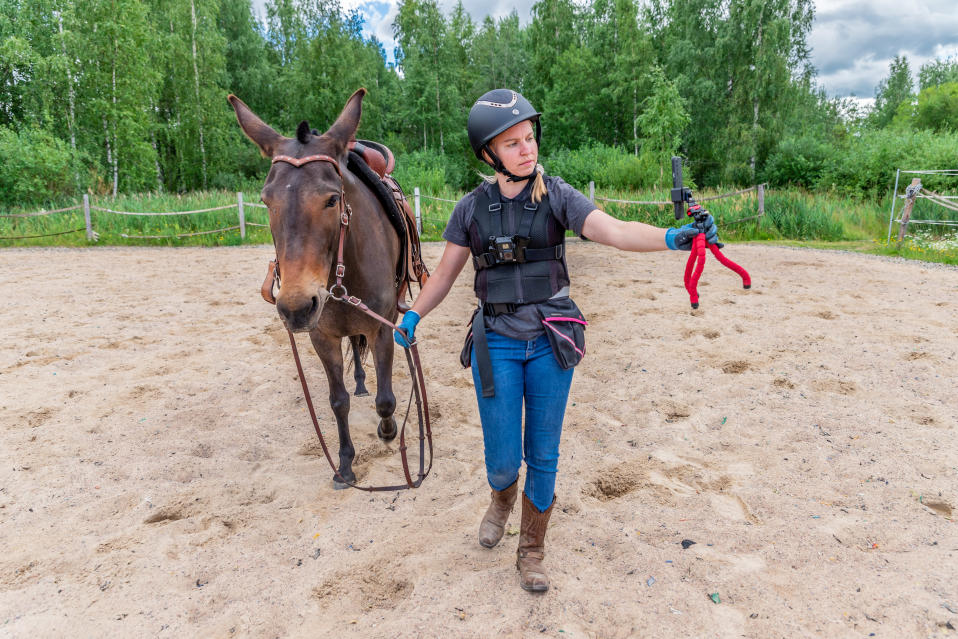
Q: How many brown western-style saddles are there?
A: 1